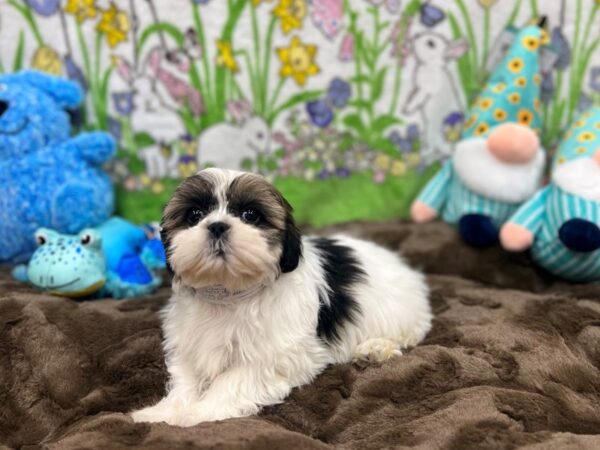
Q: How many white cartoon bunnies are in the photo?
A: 3